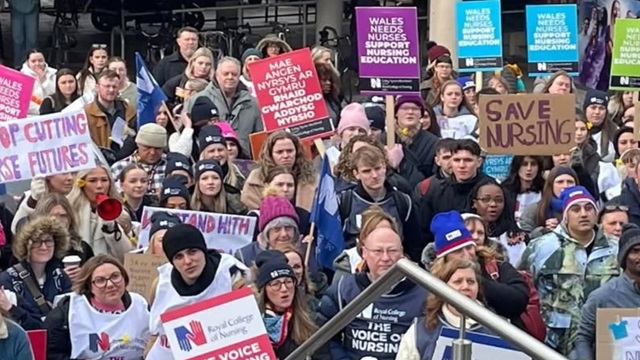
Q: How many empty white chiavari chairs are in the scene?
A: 0